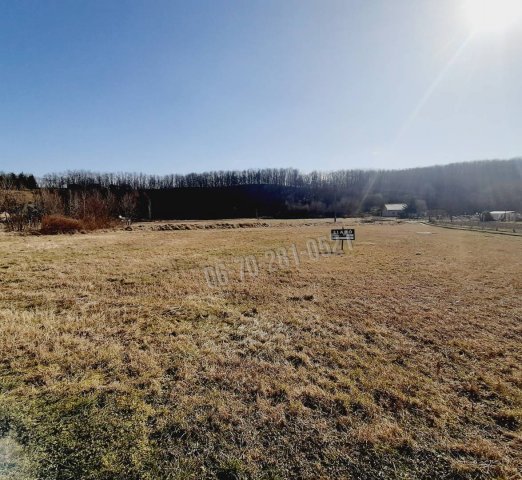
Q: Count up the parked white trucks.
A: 0